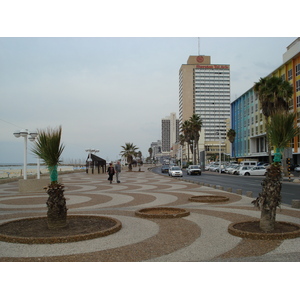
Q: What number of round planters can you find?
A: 4